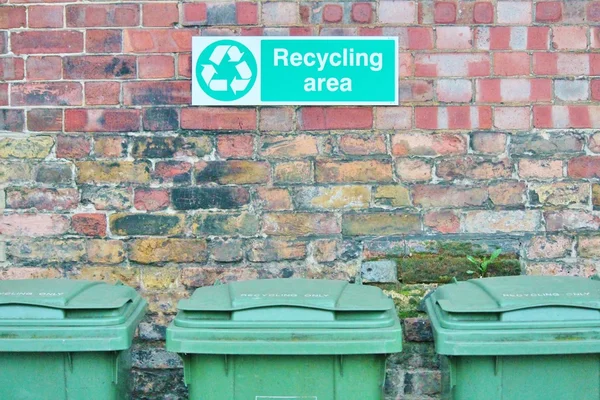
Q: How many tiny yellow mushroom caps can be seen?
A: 0